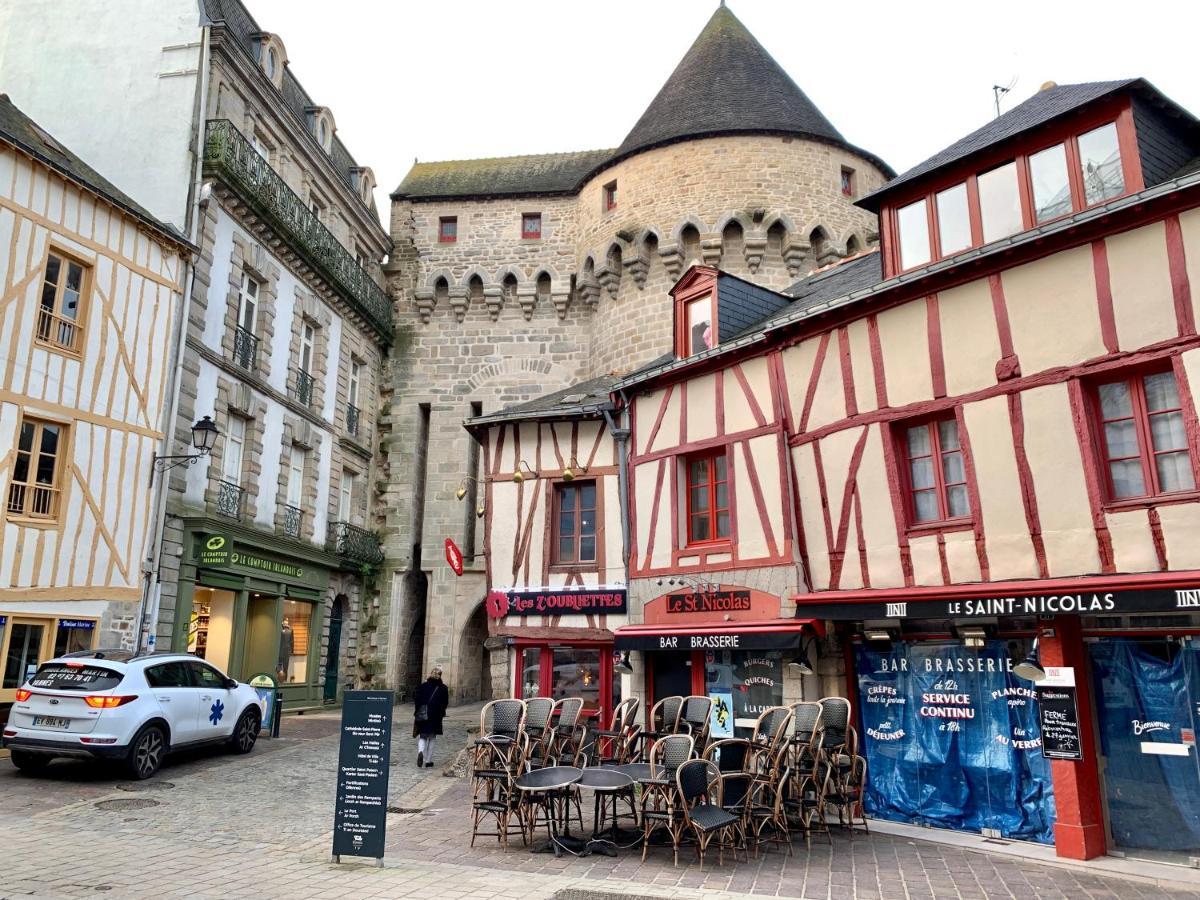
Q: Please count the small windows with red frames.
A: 4